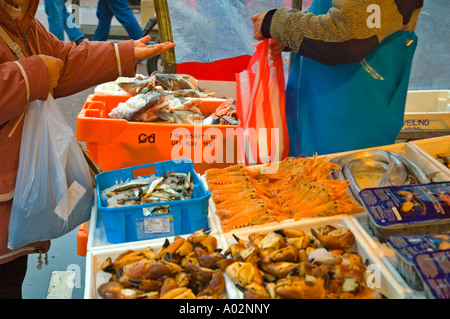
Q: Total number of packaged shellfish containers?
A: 3